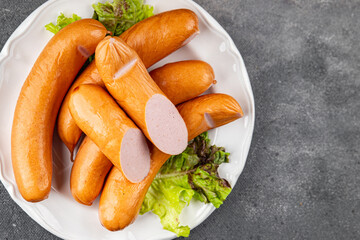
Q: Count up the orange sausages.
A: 6